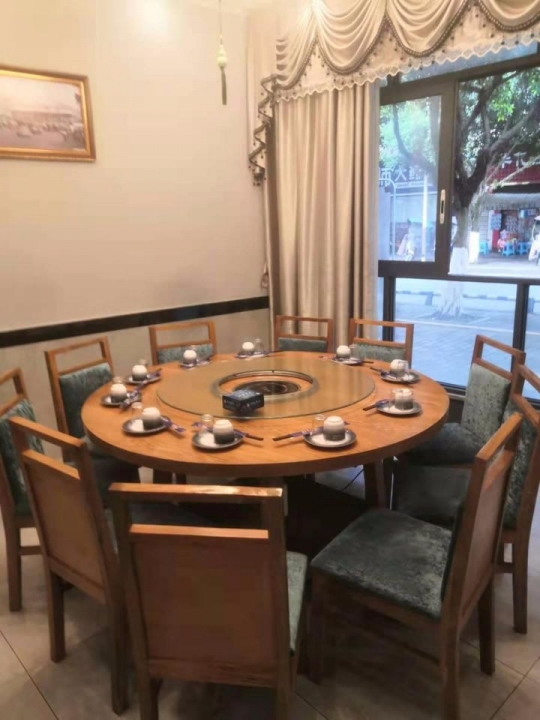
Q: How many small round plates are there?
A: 10